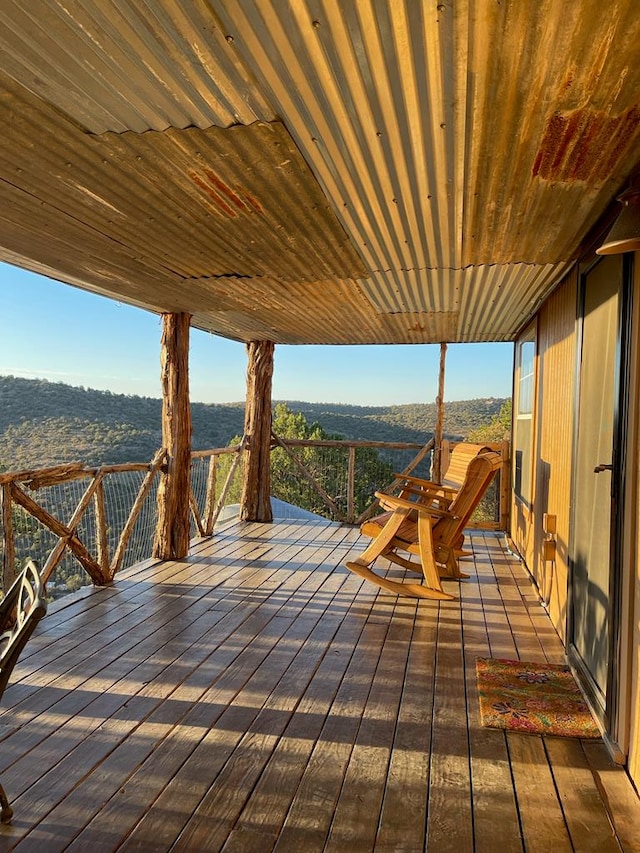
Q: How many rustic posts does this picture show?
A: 3